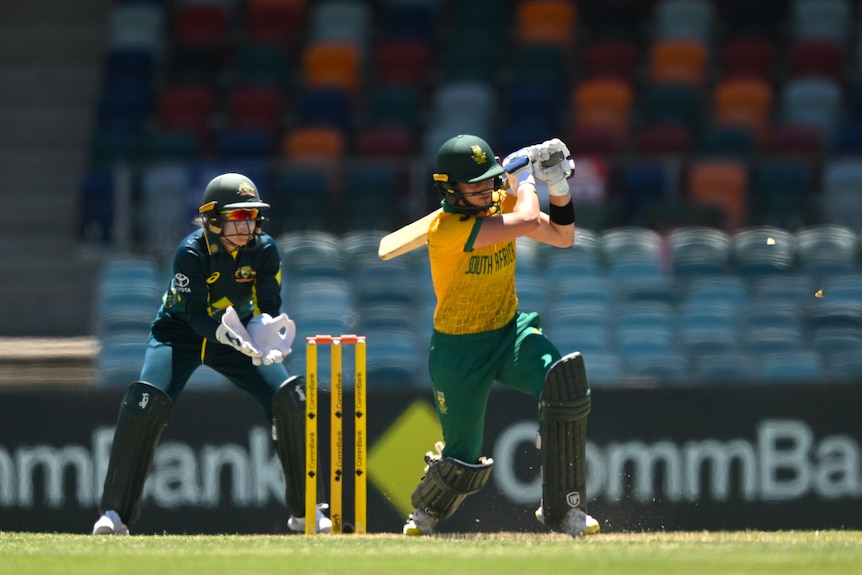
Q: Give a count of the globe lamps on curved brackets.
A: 0